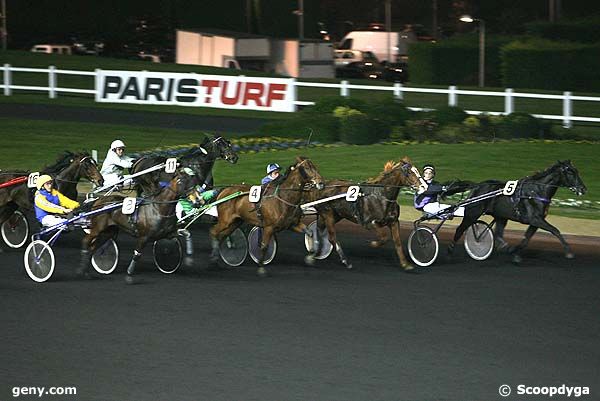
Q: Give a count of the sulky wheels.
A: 9